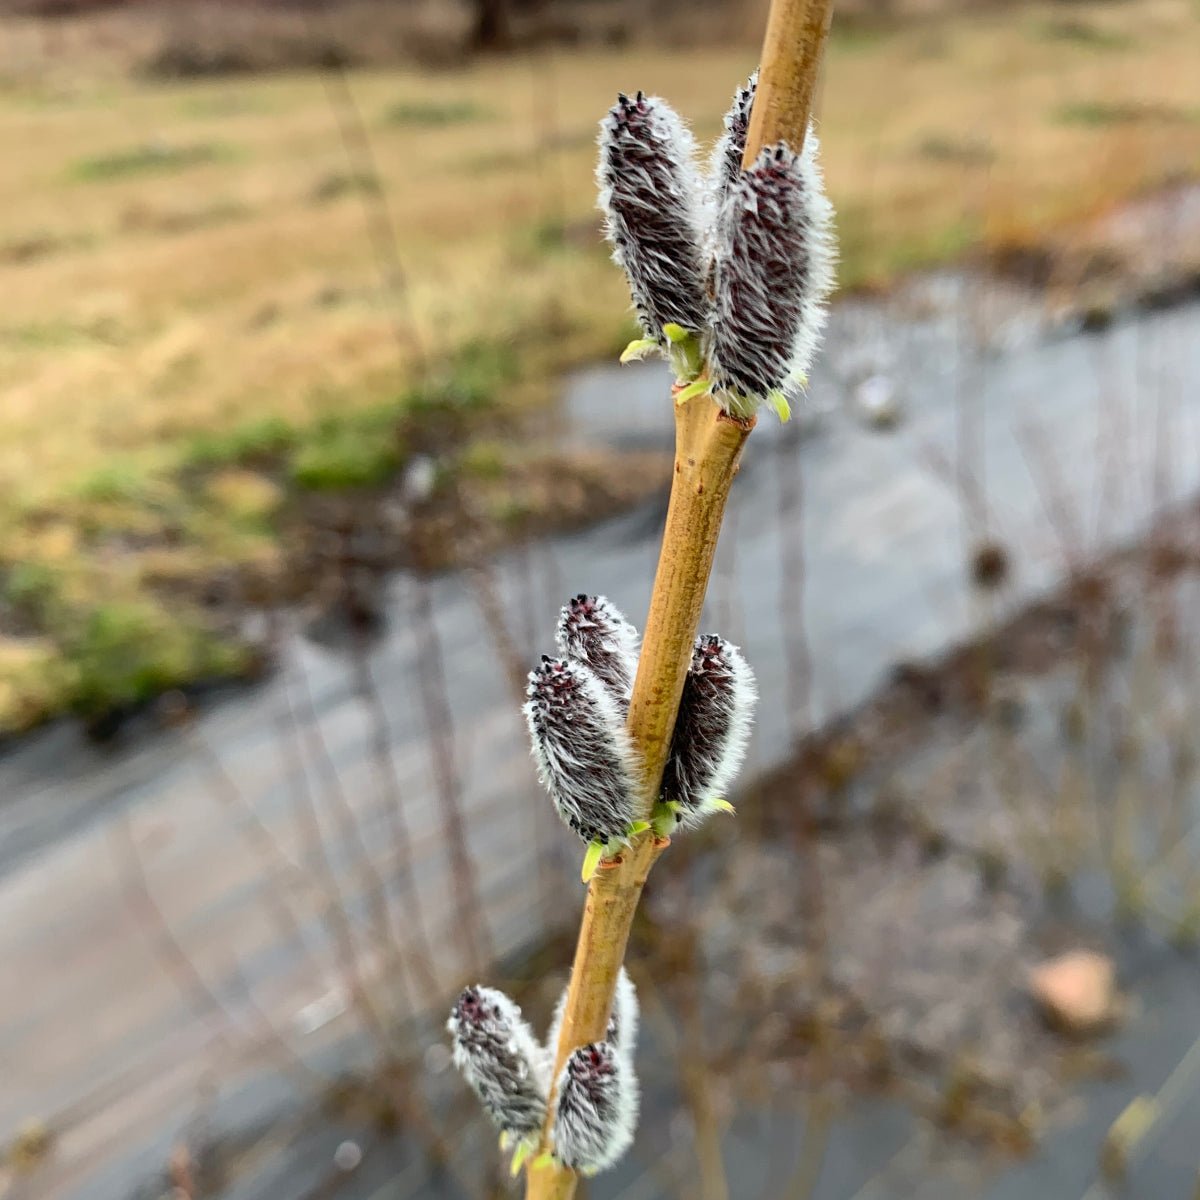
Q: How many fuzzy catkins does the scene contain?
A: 9